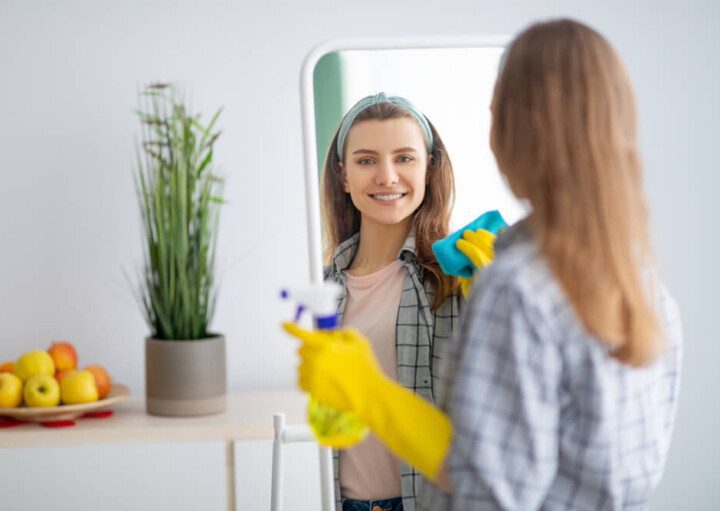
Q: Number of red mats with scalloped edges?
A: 1